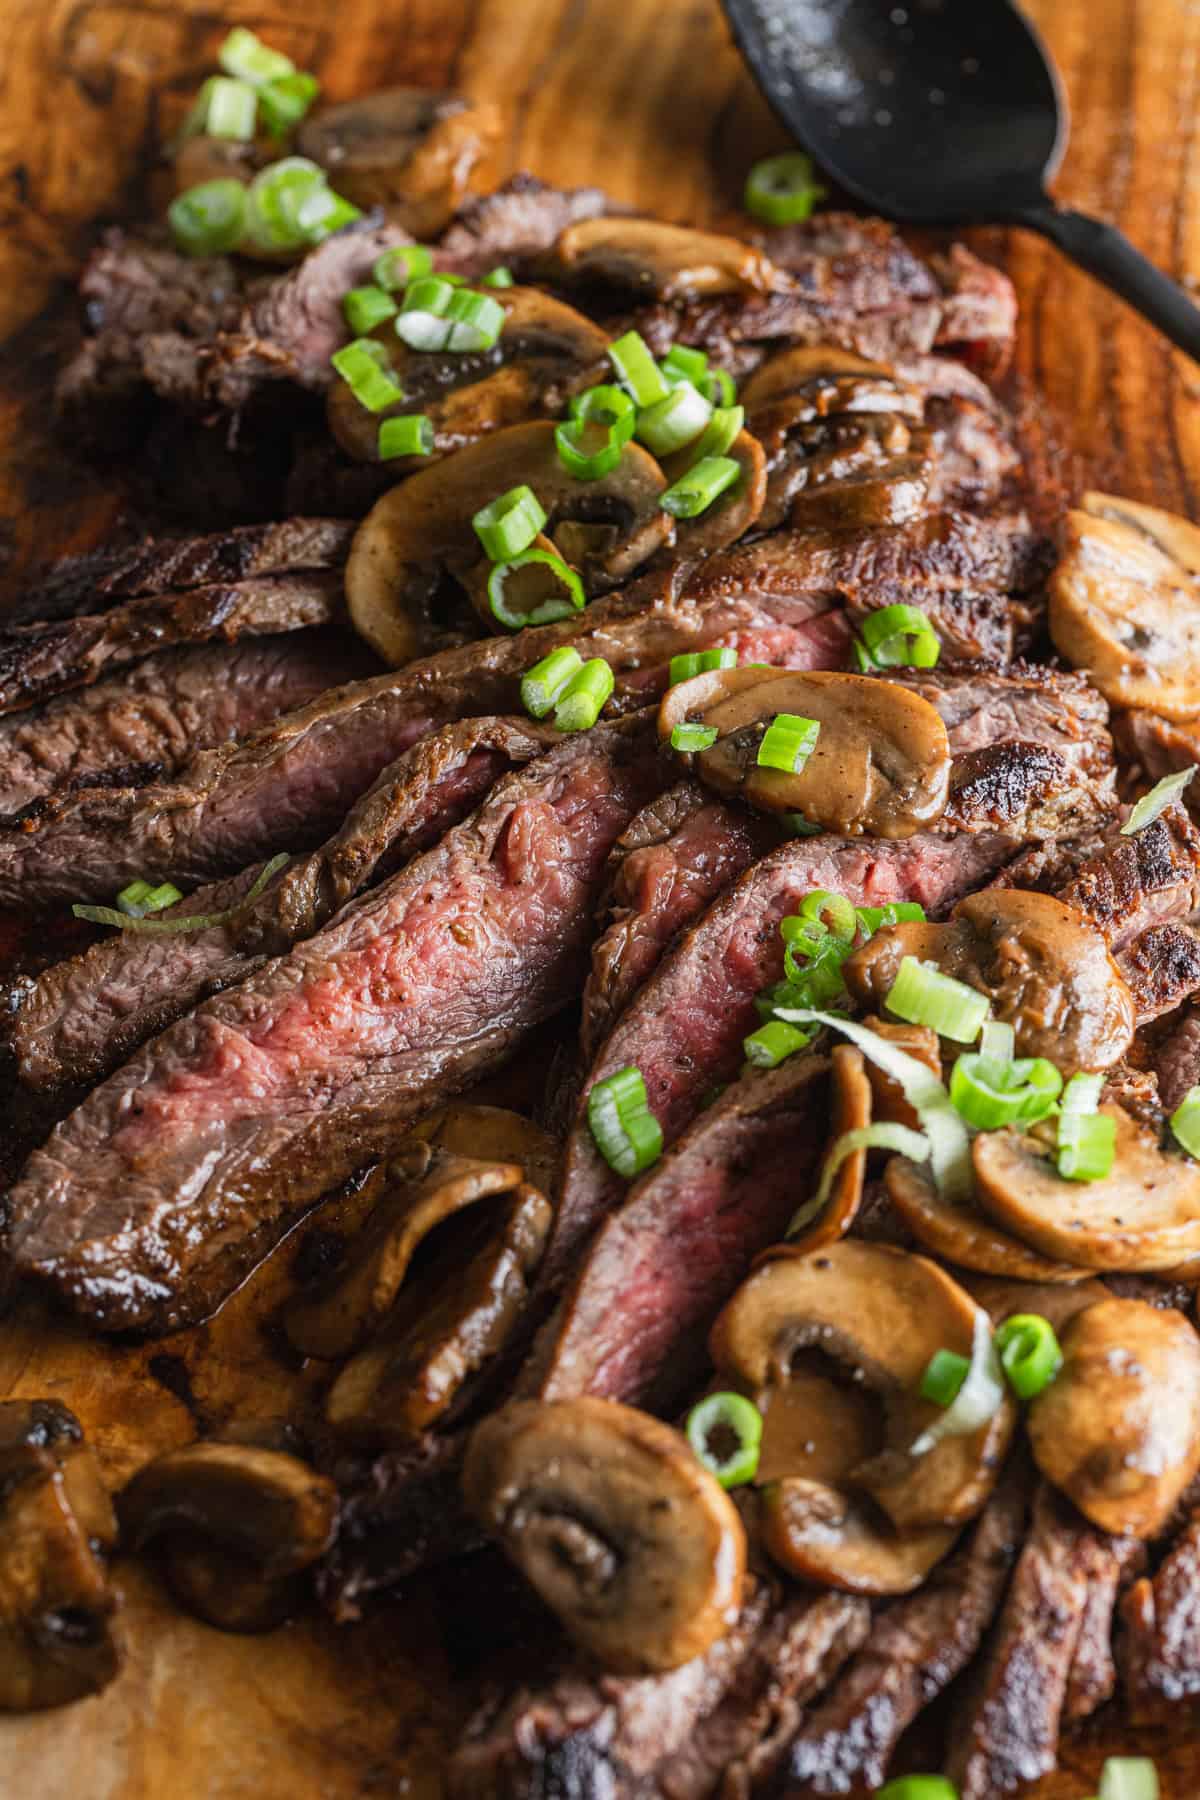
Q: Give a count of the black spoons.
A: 1